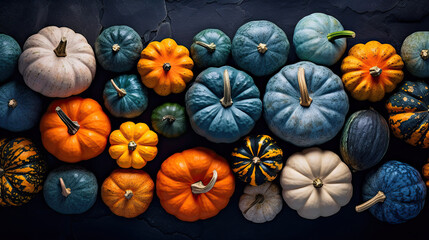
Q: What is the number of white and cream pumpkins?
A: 3